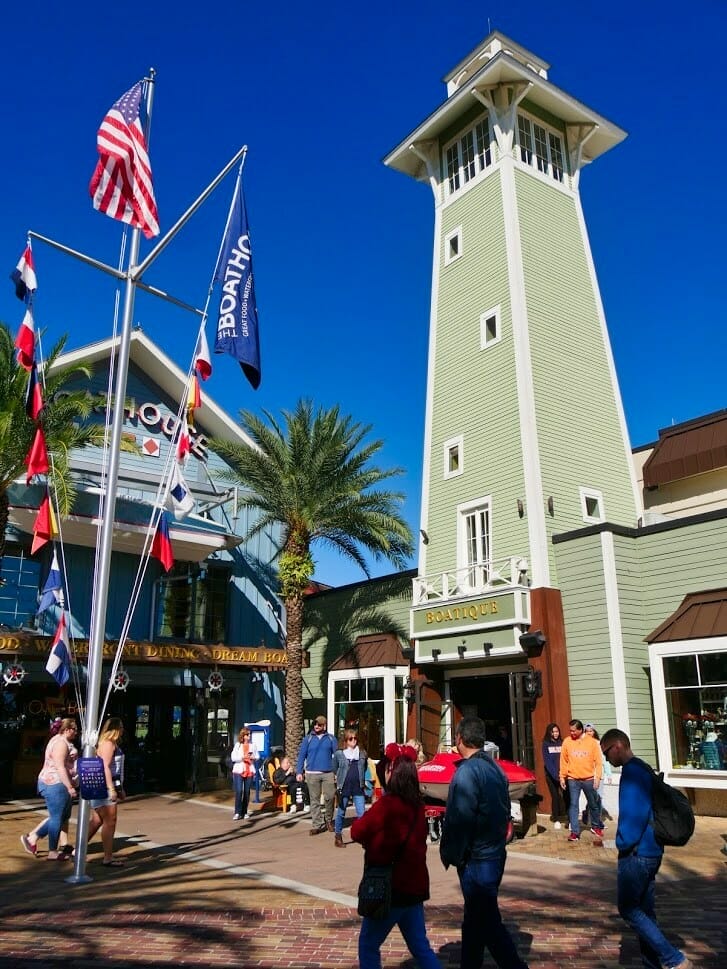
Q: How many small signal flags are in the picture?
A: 12